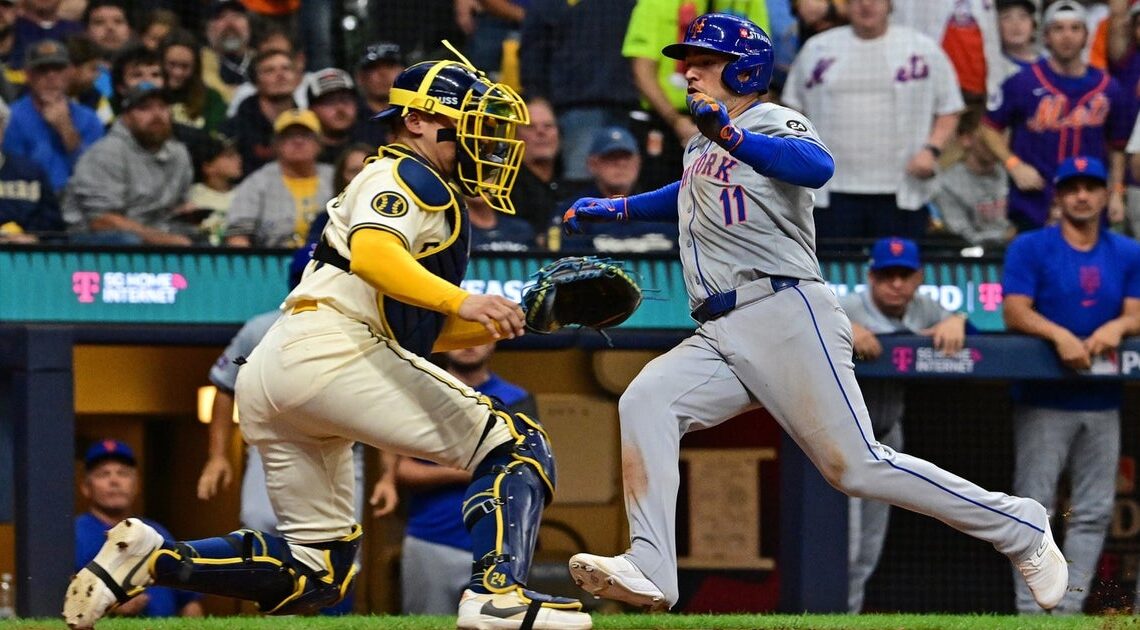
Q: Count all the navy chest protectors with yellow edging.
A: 1